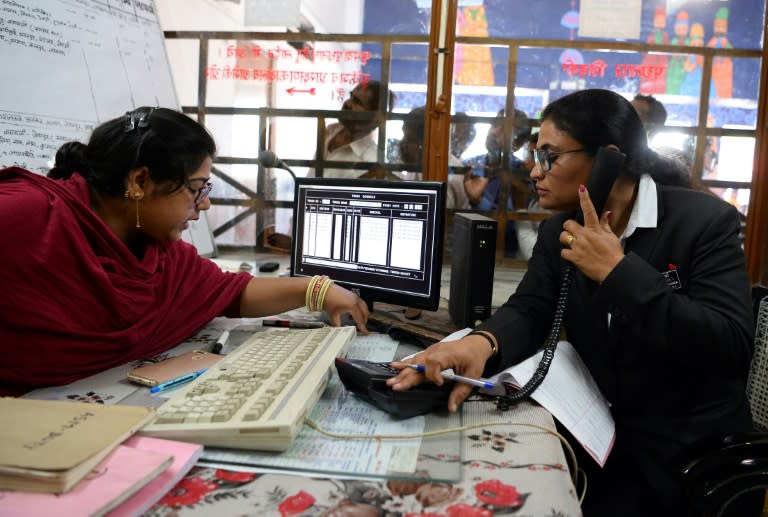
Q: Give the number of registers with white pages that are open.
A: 1